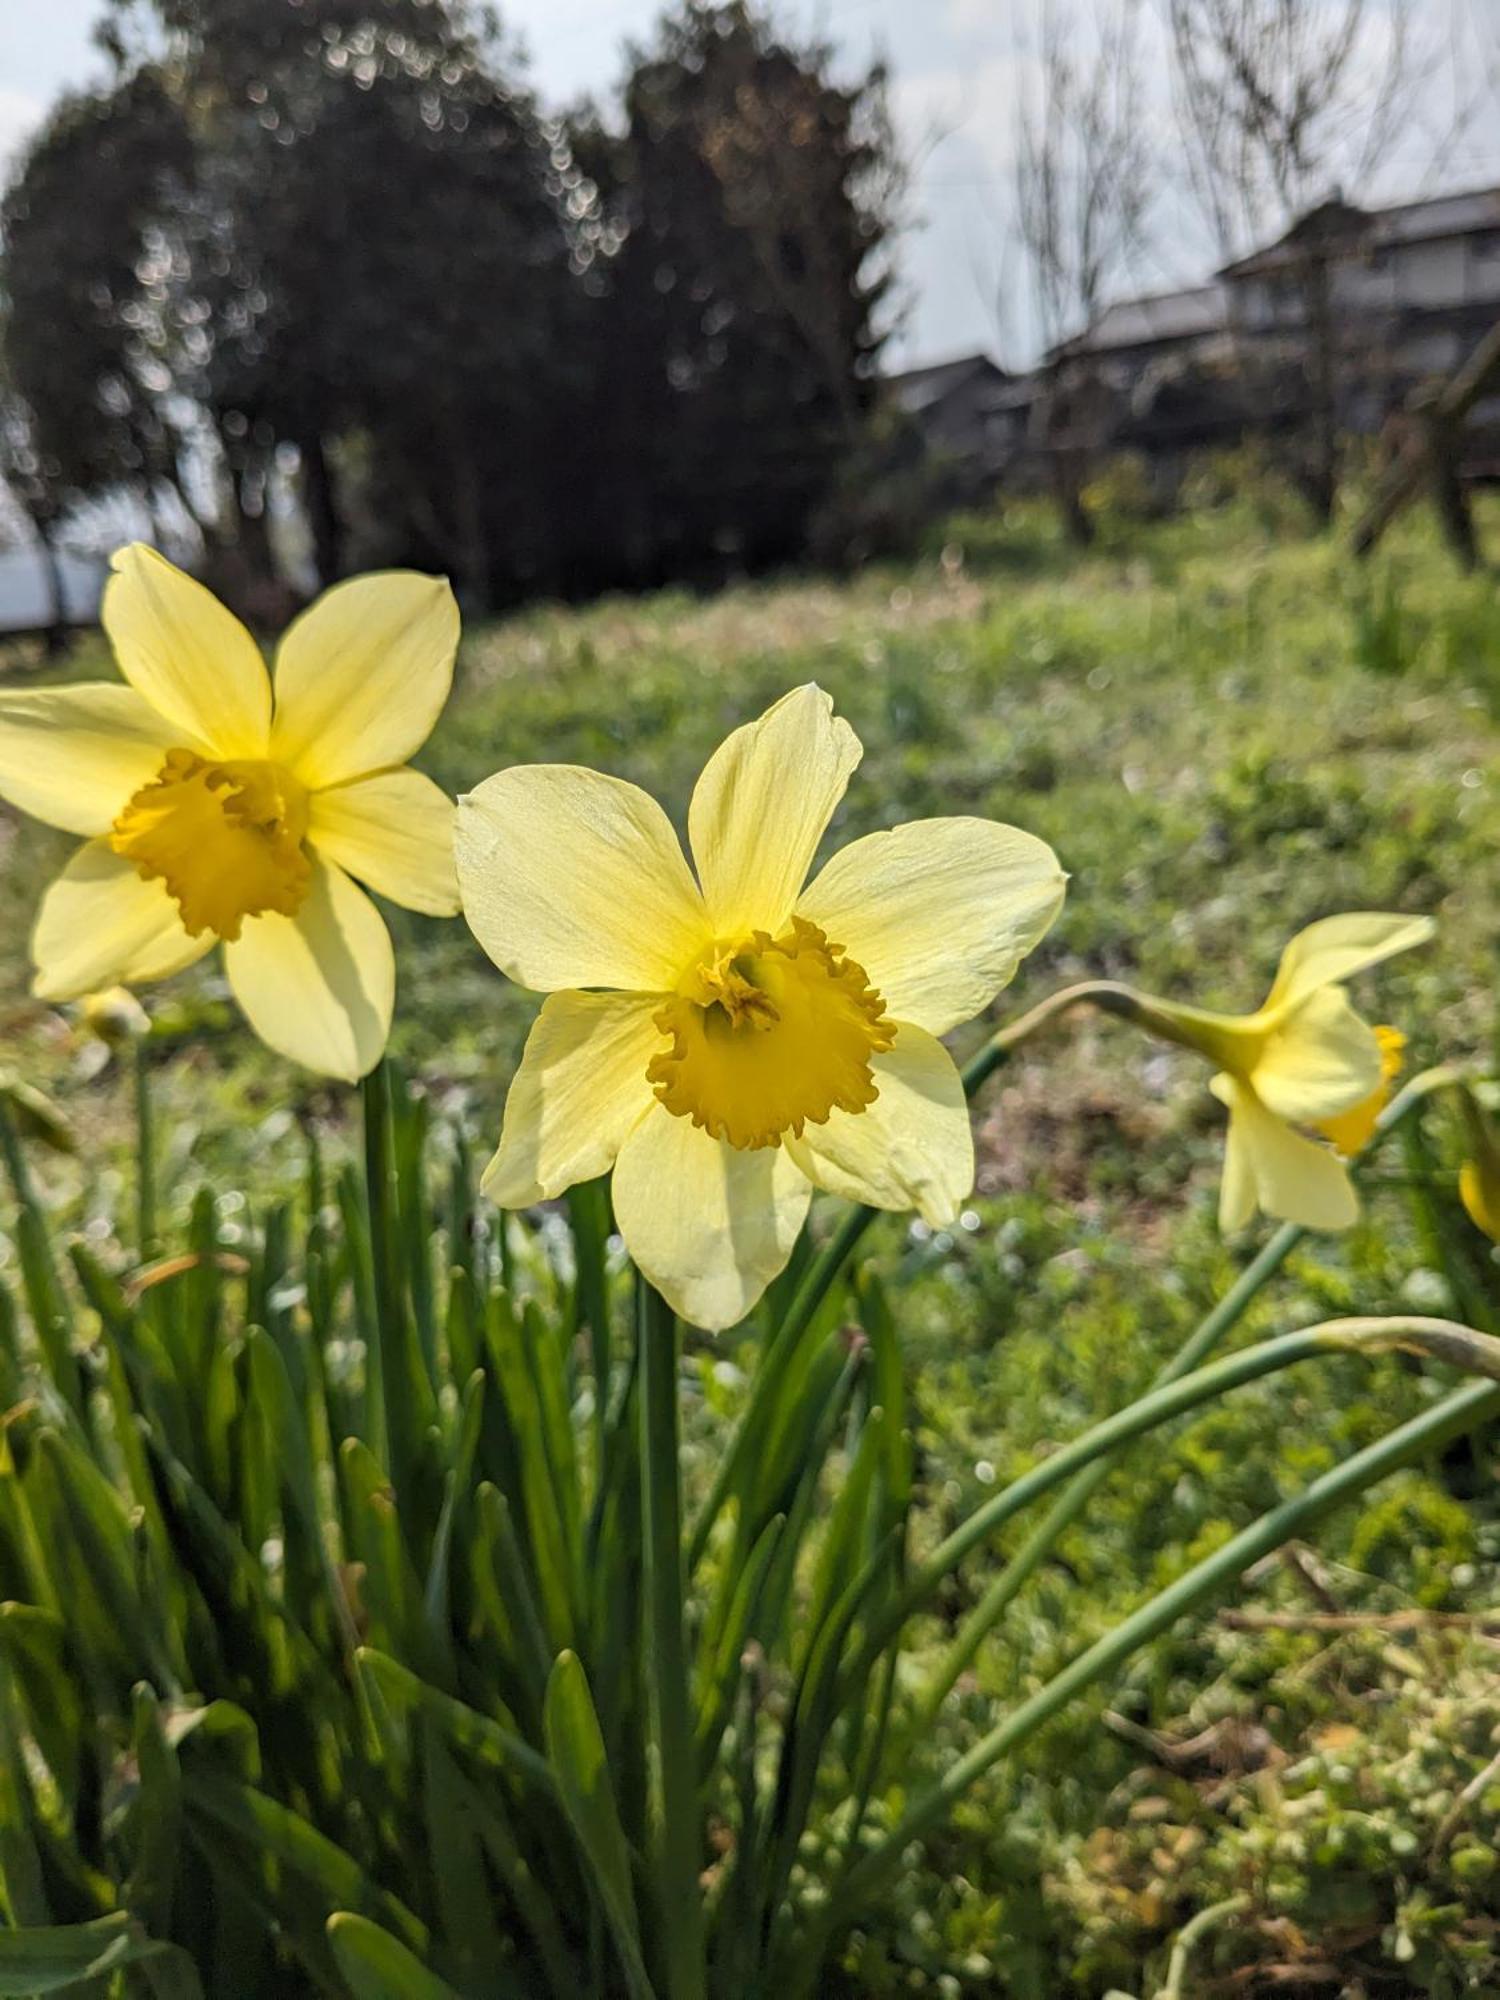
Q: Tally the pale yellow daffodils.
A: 3